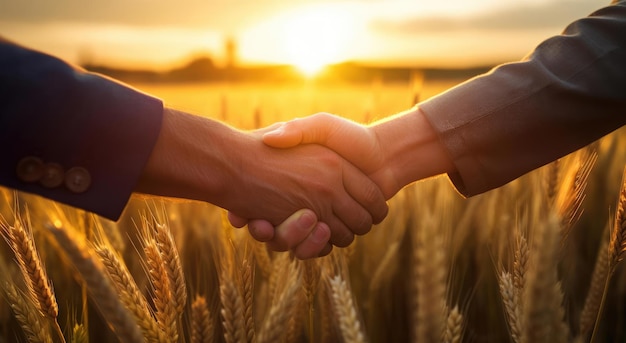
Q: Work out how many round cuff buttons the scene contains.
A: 3